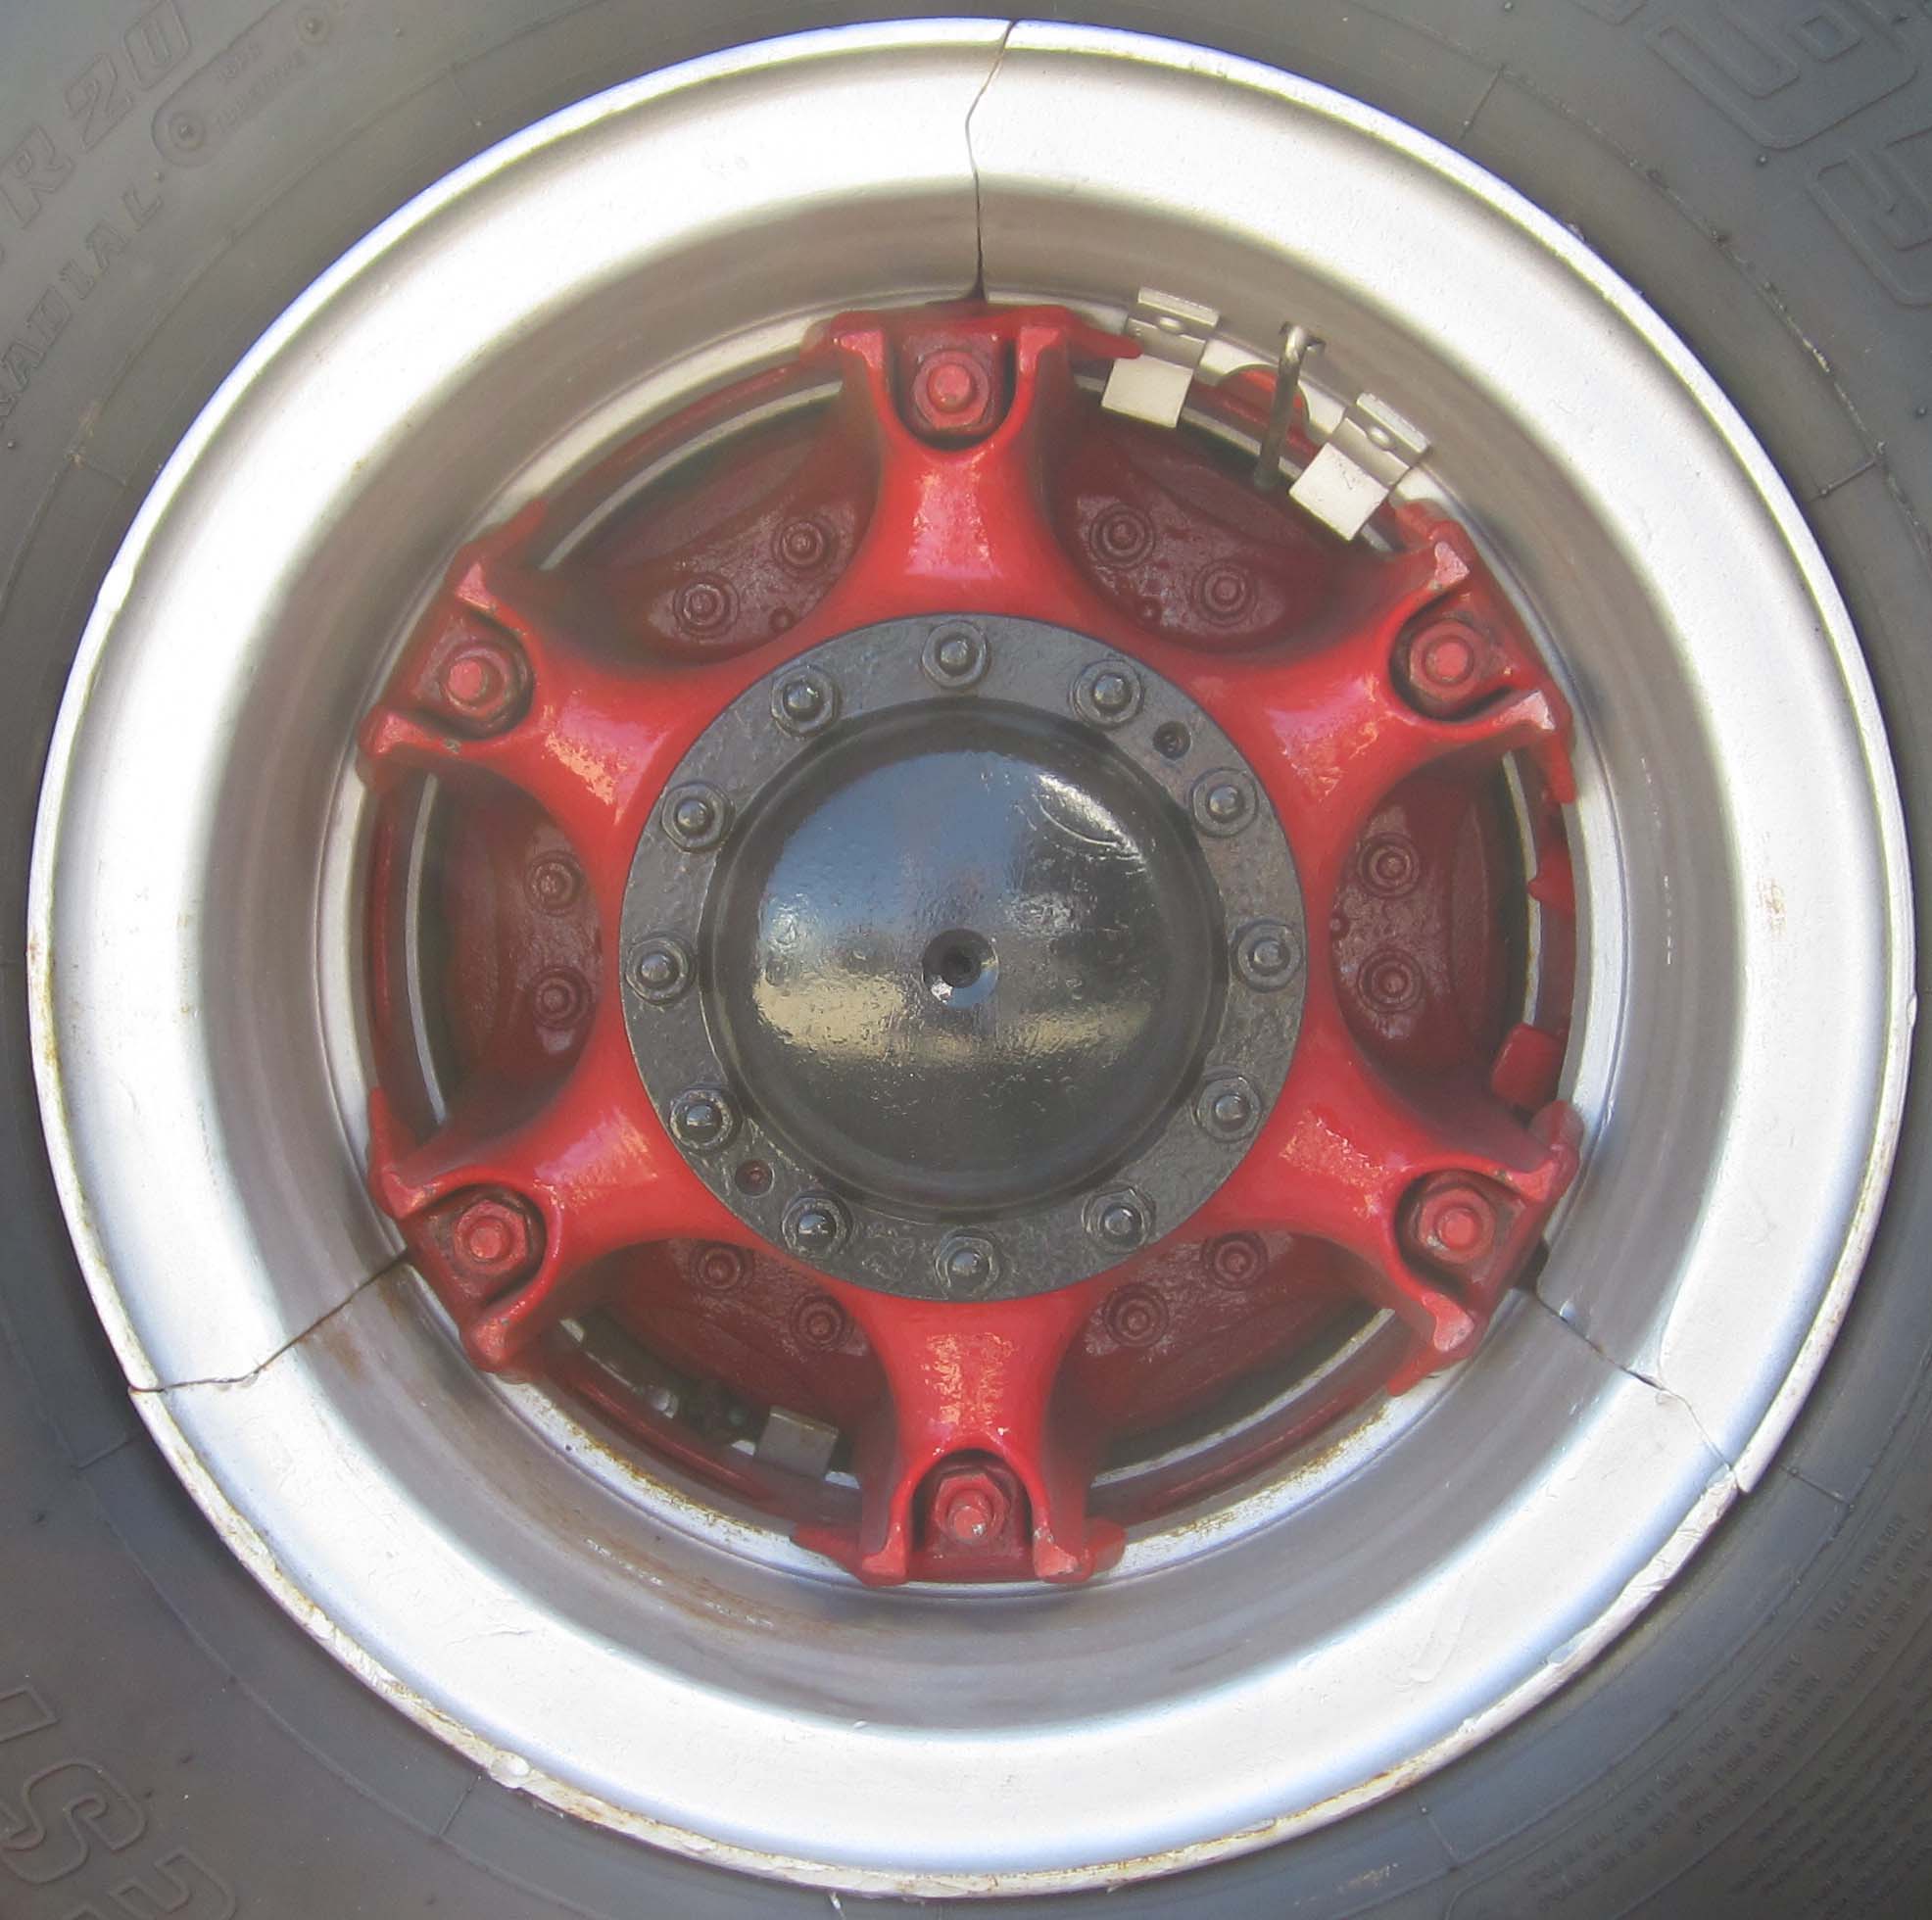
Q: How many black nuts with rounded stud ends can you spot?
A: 12